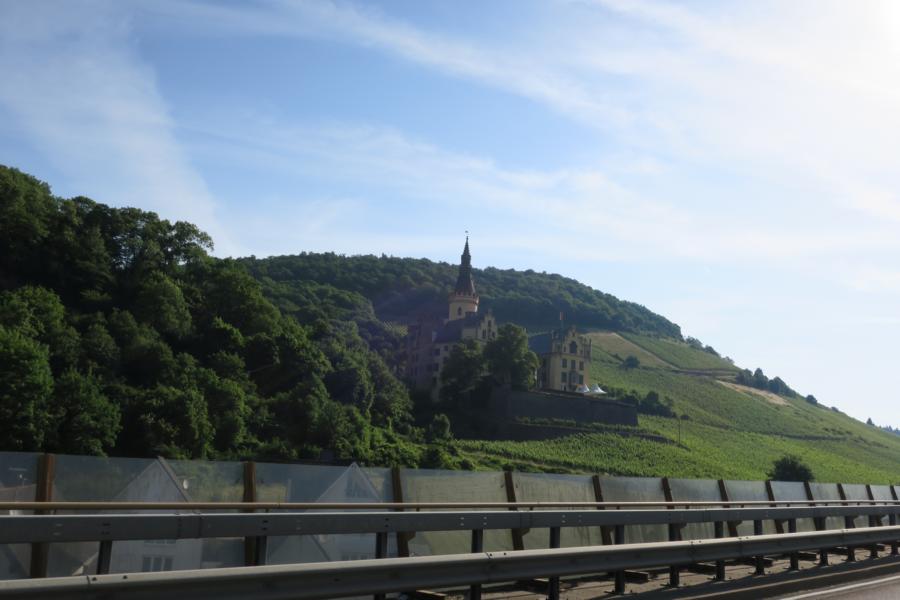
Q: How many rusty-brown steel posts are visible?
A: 12